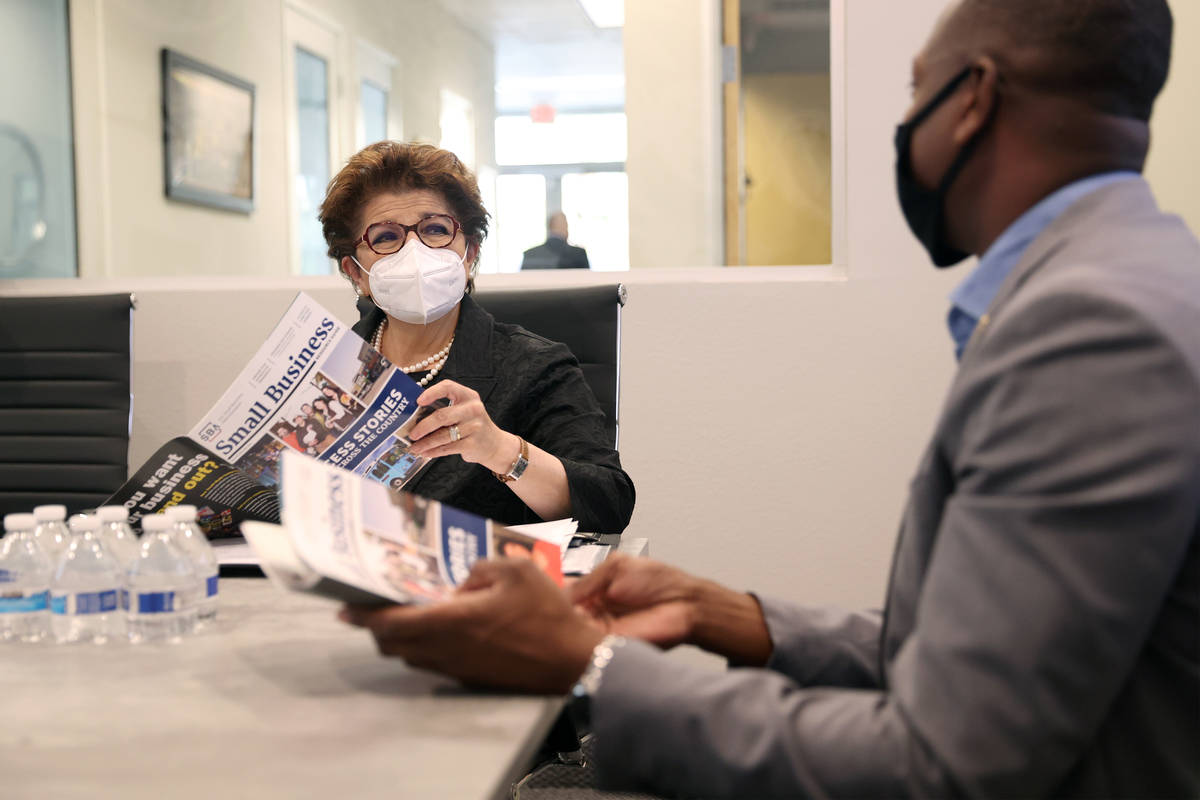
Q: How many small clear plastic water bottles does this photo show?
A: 6